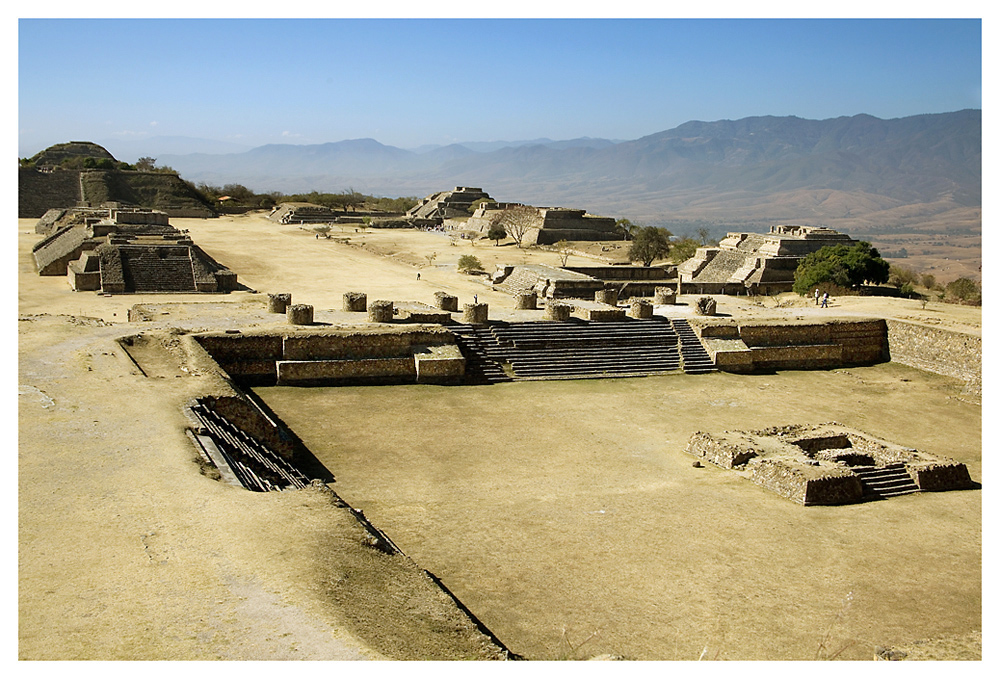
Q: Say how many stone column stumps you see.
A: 12